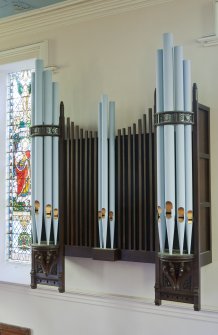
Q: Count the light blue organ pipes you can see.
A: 11